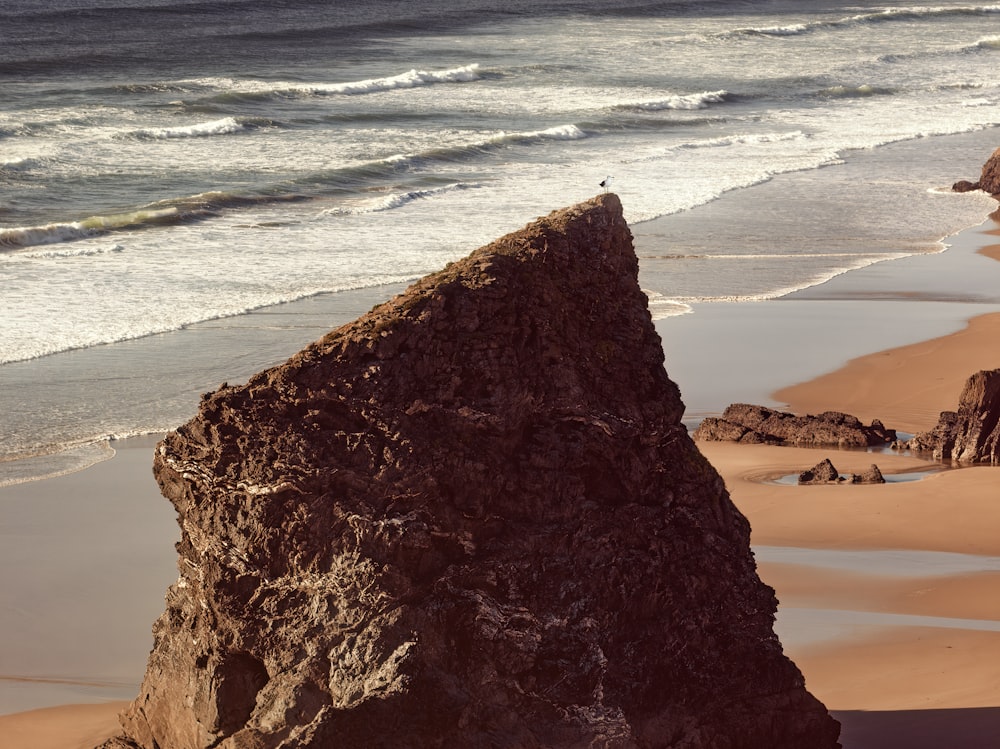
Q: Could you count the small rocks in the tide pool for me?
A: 2